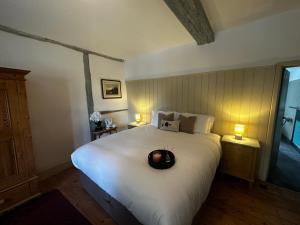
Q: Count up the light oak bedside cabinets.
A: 2